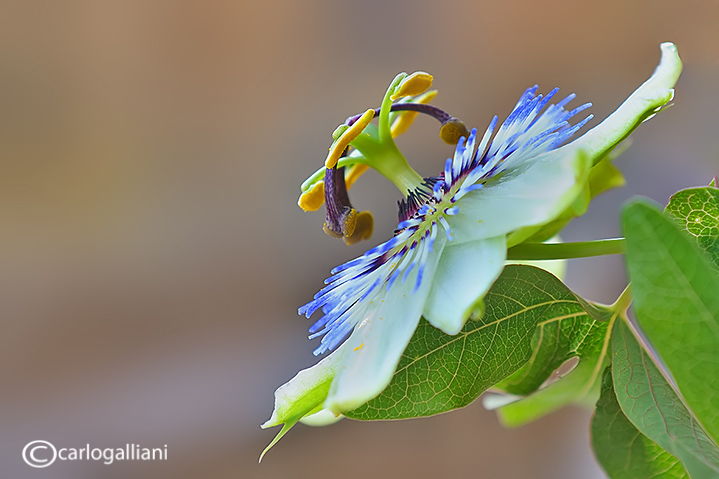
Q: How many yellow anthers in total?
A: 5